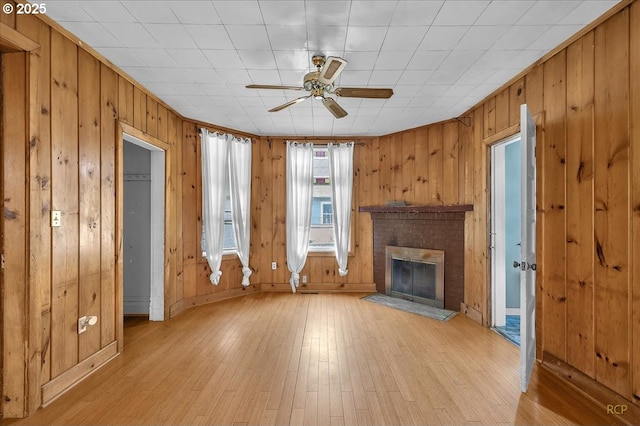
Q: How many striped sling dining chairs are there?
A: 0